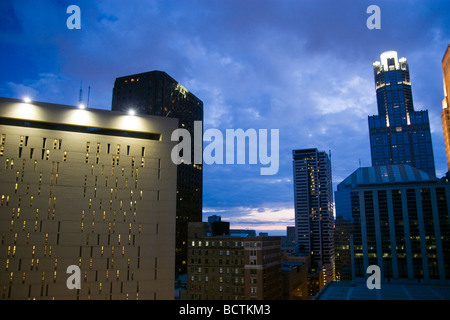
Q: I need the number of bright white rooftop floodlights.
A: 3